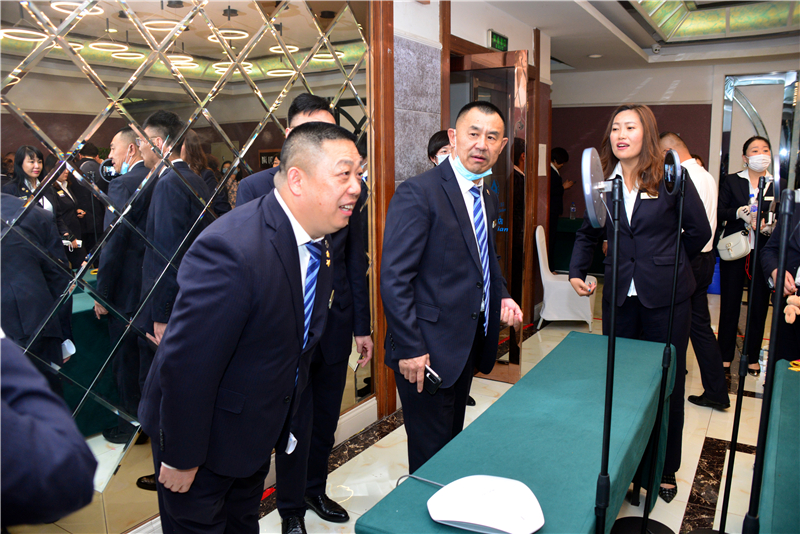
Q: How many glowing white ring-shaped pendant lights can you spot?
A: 14